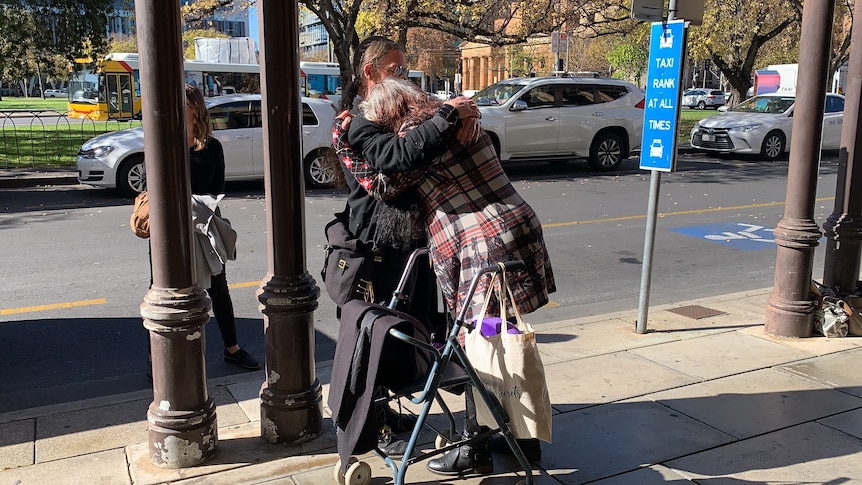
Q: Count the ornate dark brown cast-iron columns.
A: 4